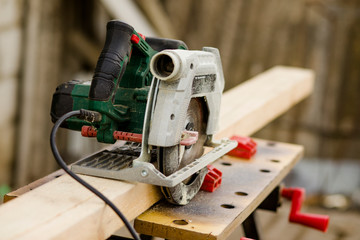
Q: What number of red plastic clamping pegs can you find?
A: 2